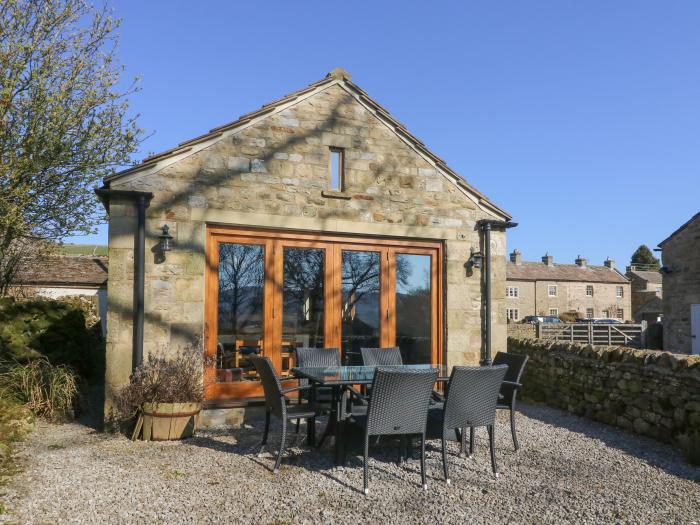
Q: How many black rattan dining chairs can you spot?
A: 6